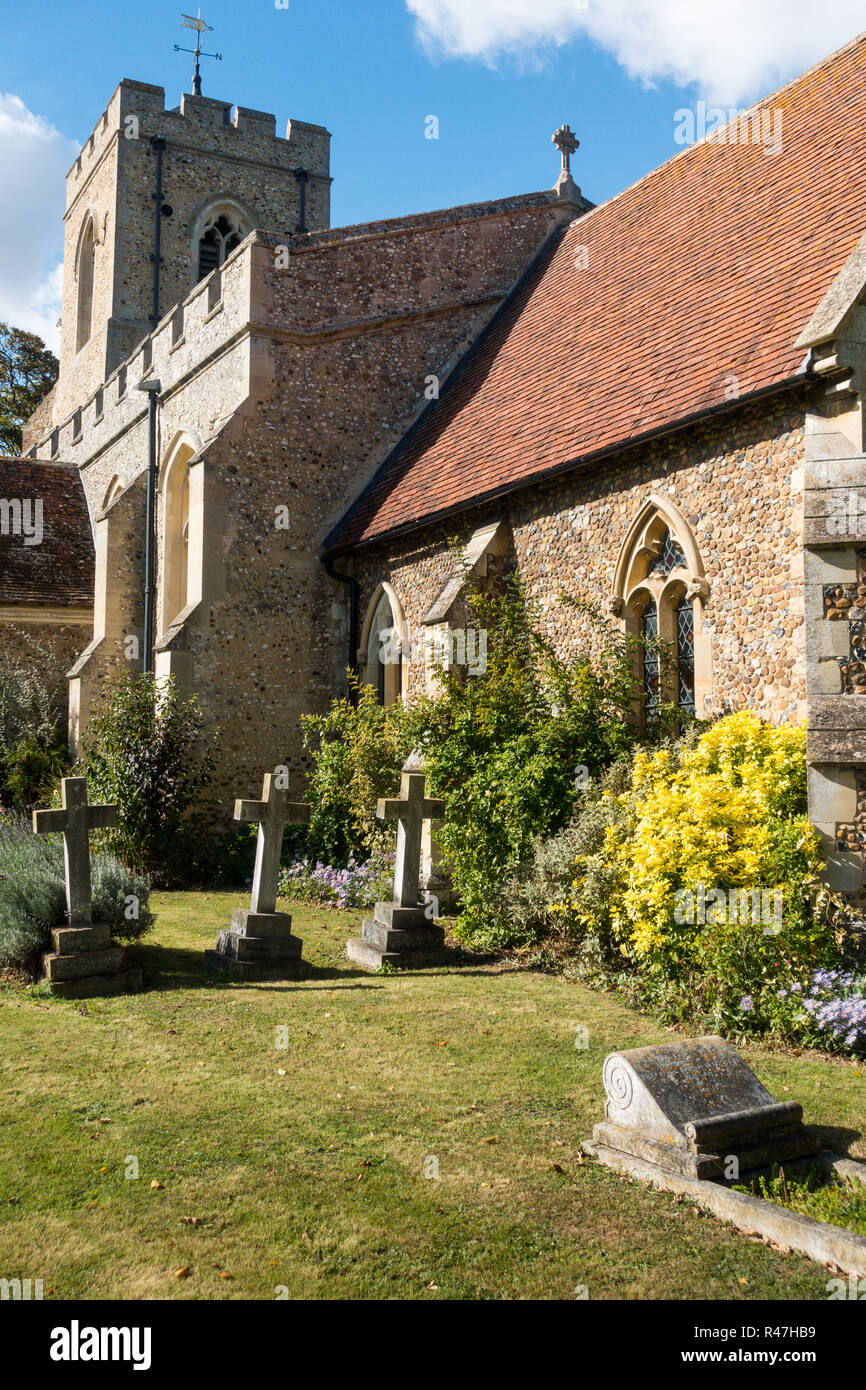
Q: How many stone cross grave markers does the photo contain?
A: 3